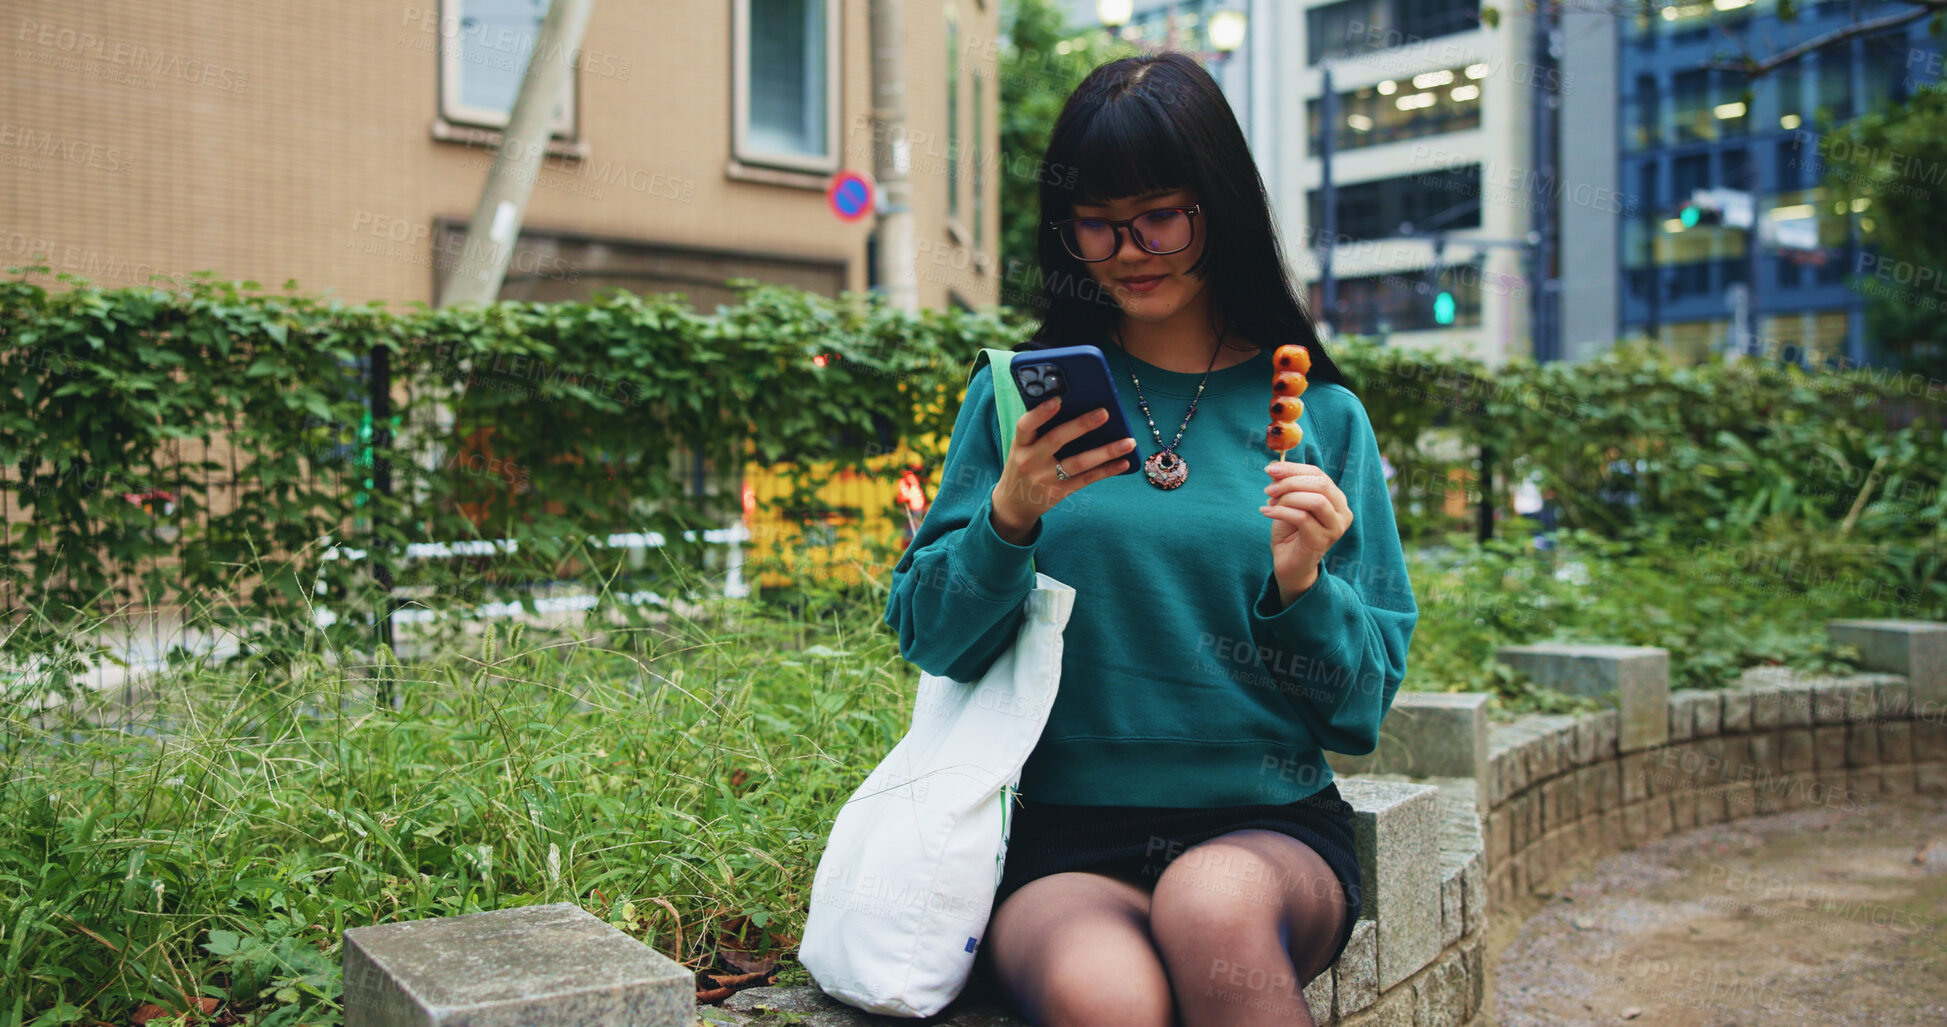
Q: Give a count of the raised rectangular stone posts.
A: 5